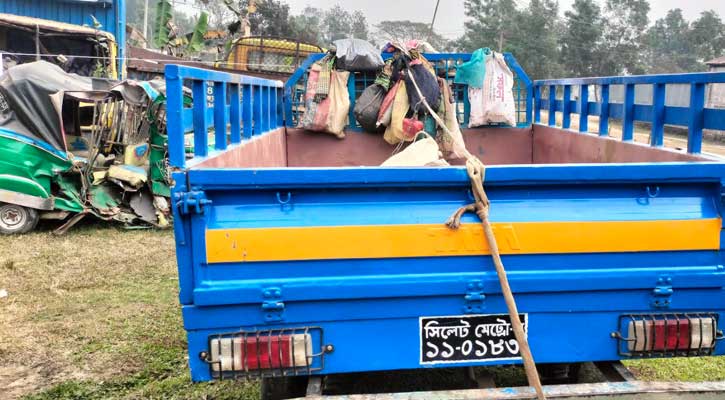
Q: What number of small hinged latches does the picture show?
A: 3